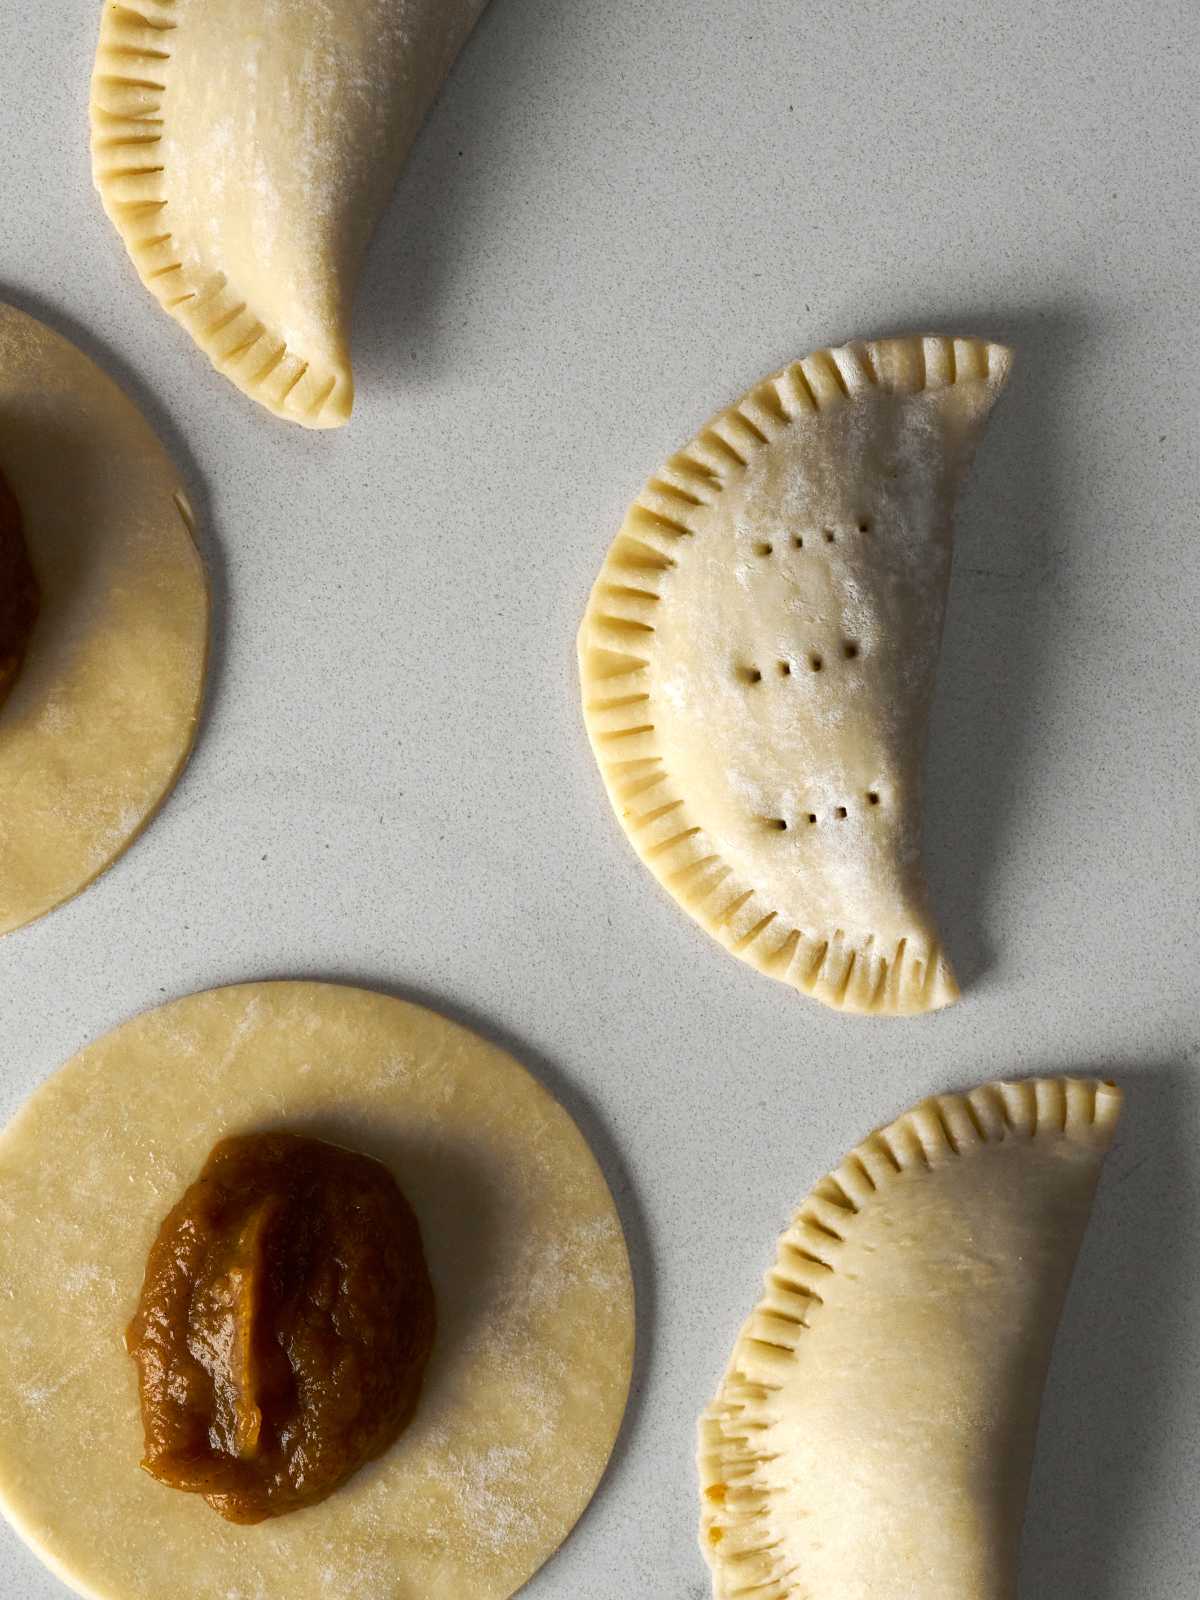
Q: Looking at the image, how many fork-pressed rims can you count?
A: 3